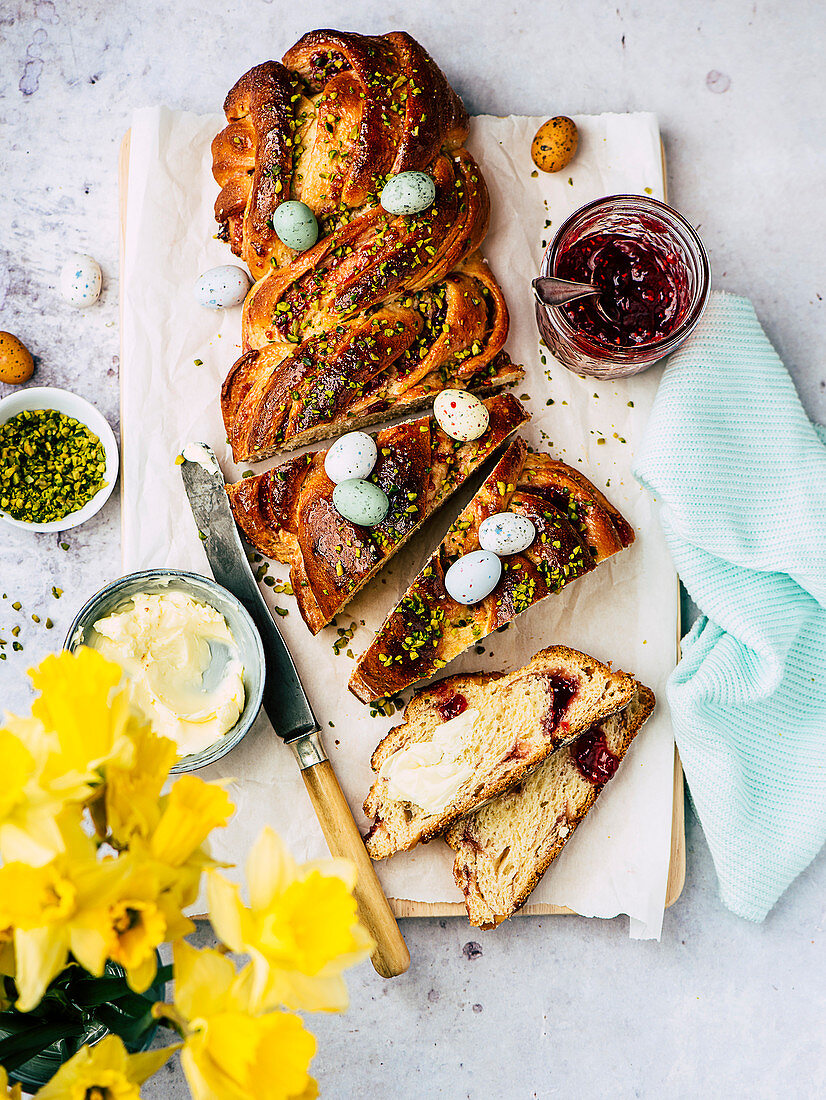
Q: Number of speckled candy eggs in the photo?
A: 11